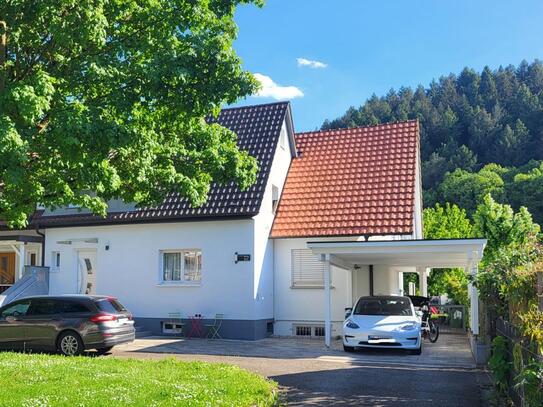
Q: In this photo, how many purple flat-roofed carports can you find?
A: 0